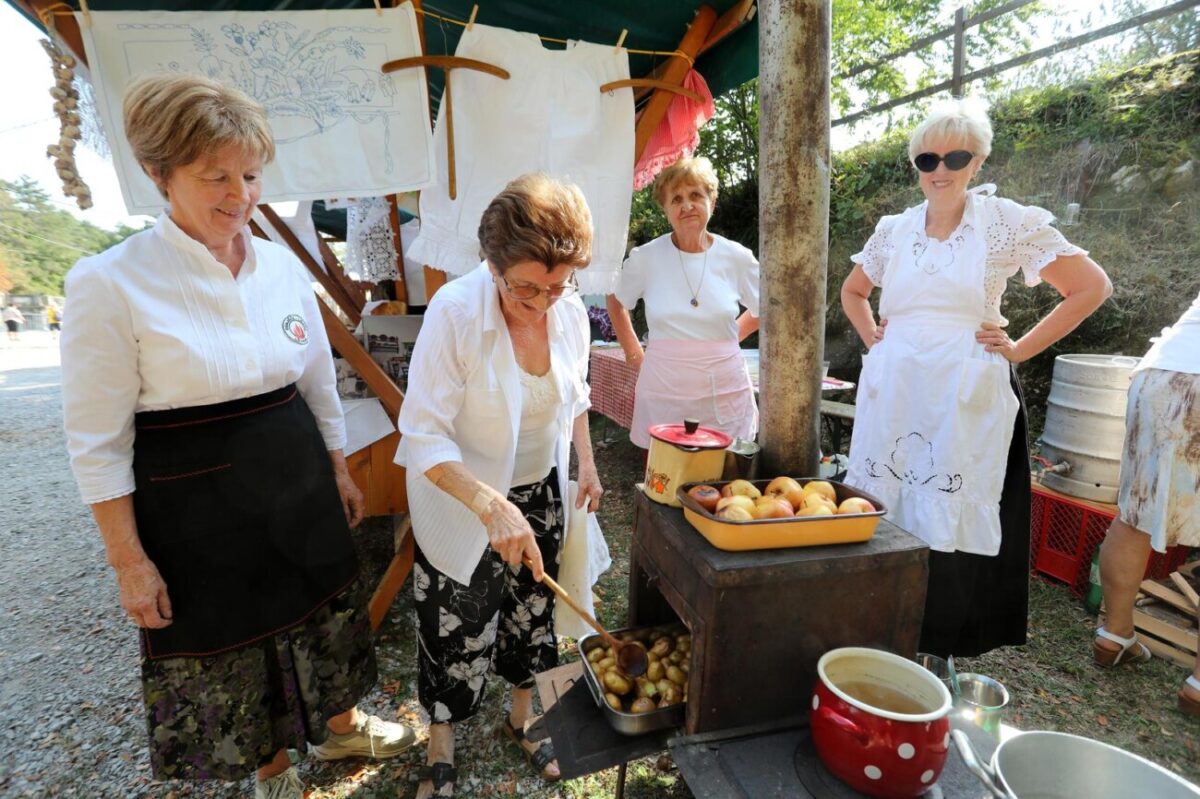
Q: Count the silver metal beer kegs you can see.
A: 1